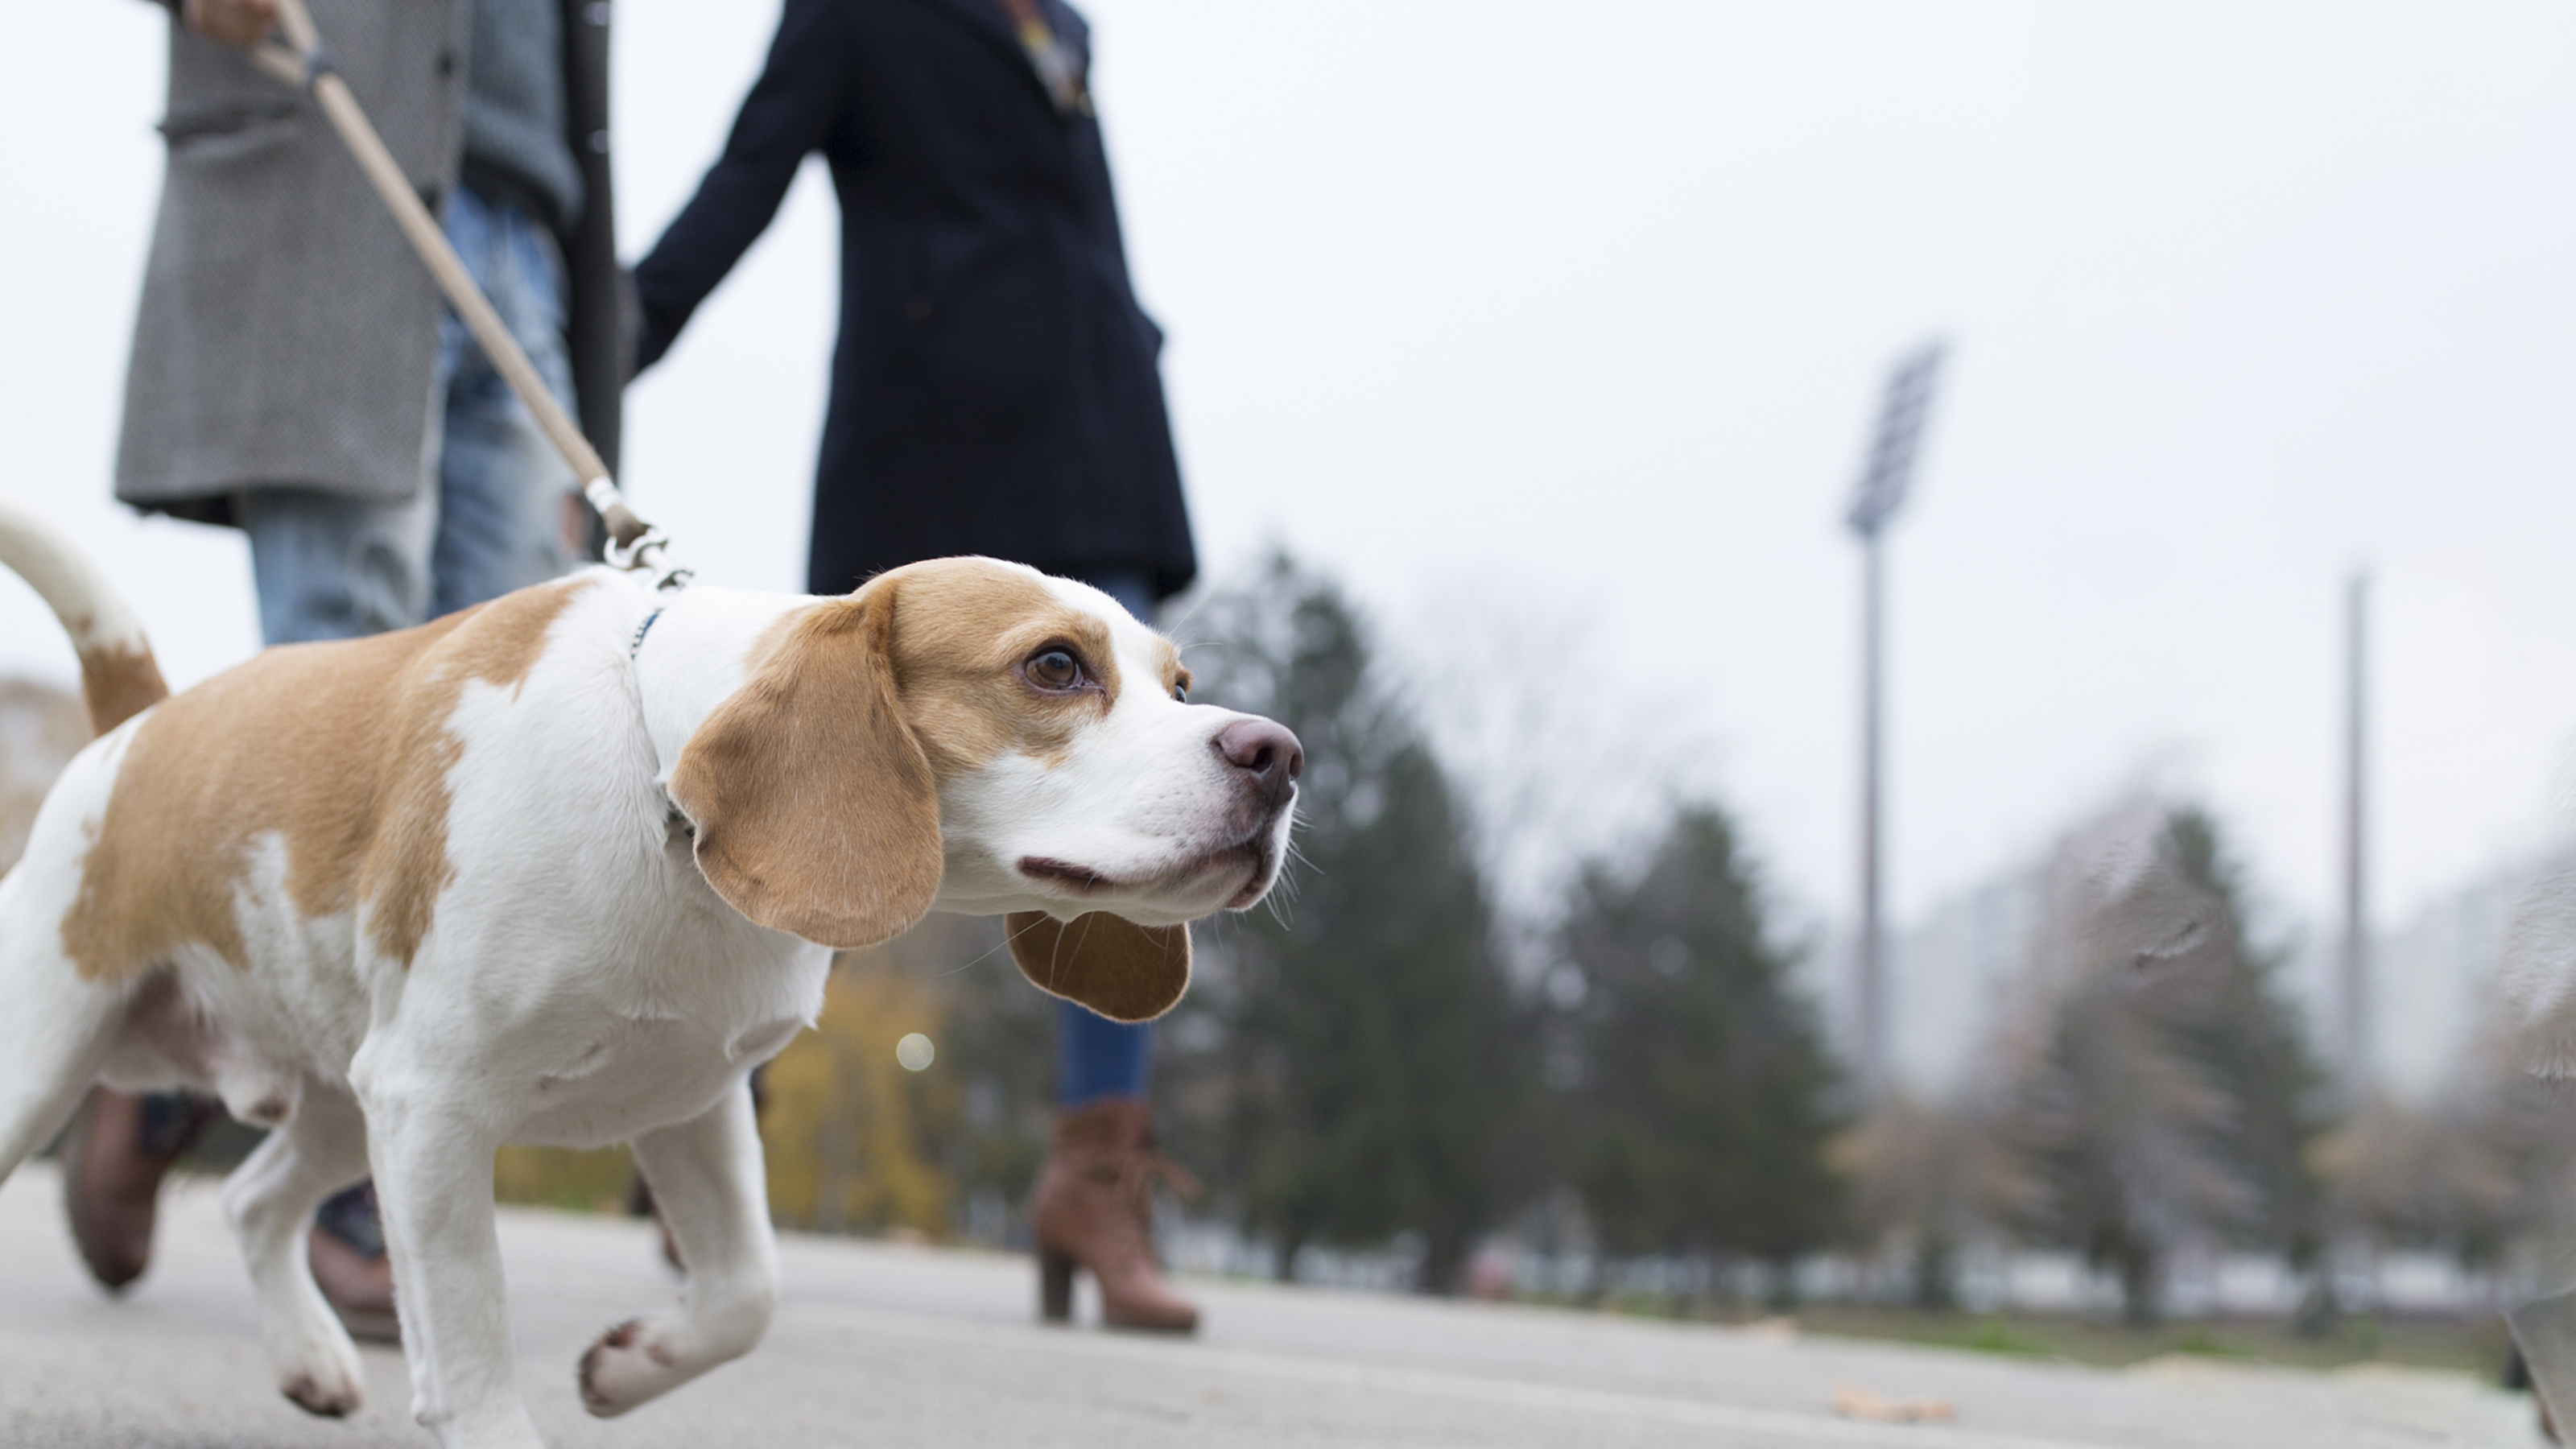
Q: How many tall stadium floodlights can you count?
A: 1